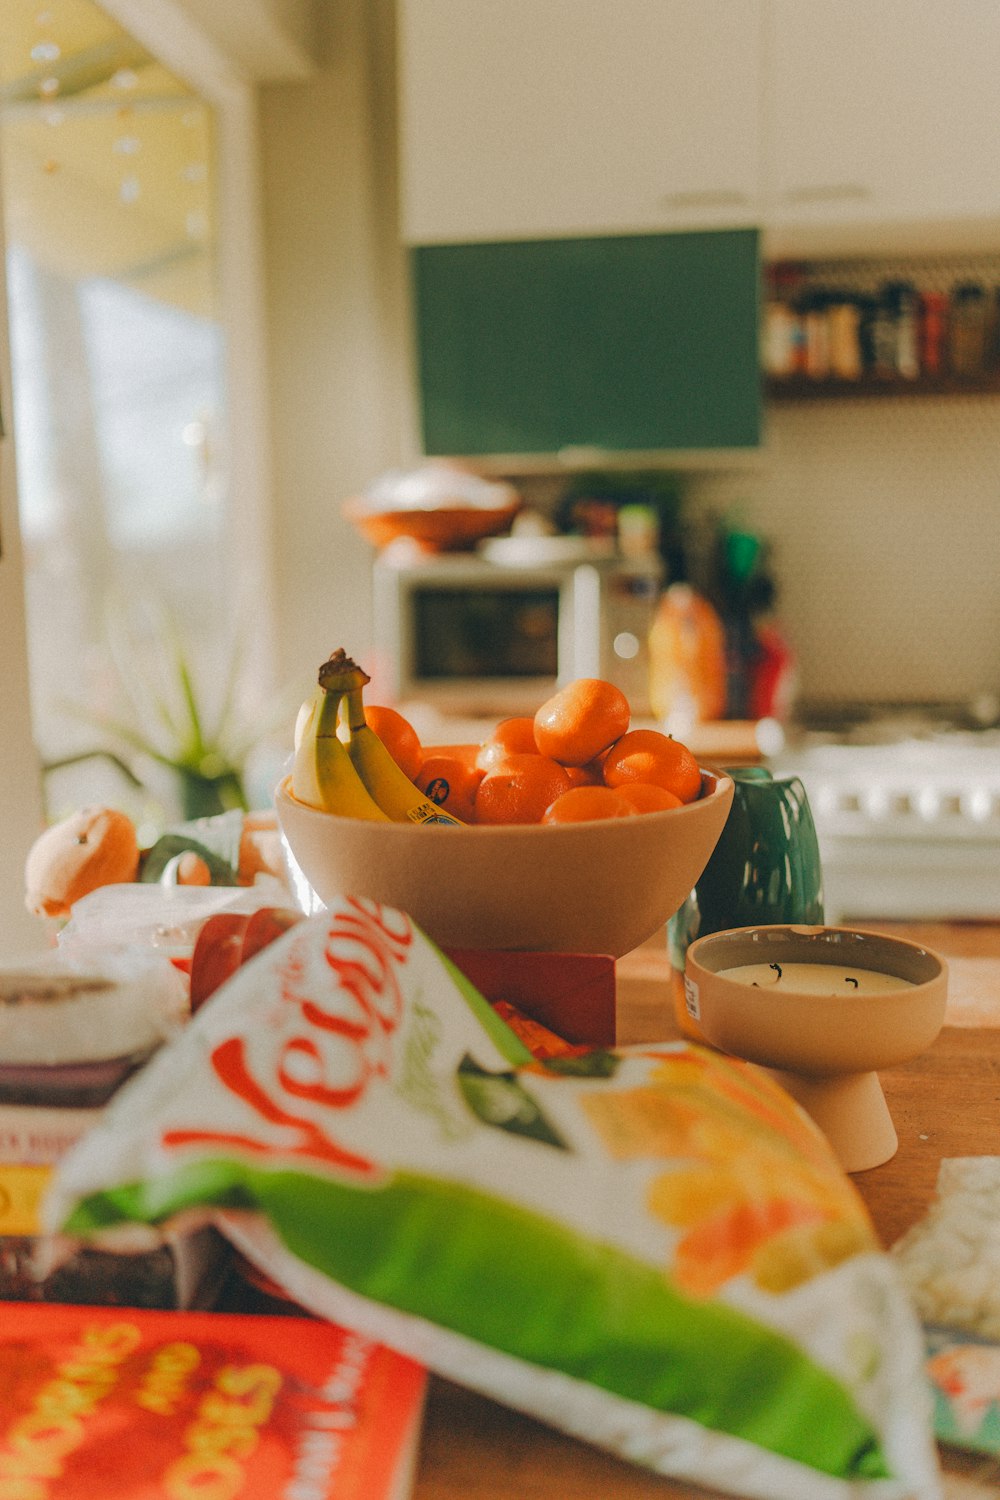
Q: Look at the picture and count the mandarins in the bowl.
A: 9